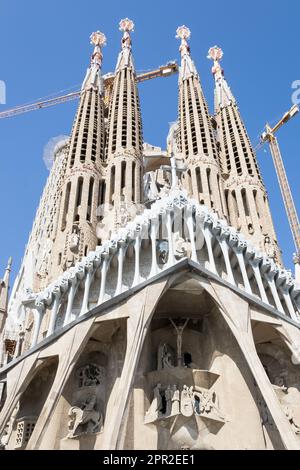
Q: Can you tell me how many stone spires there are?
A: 4